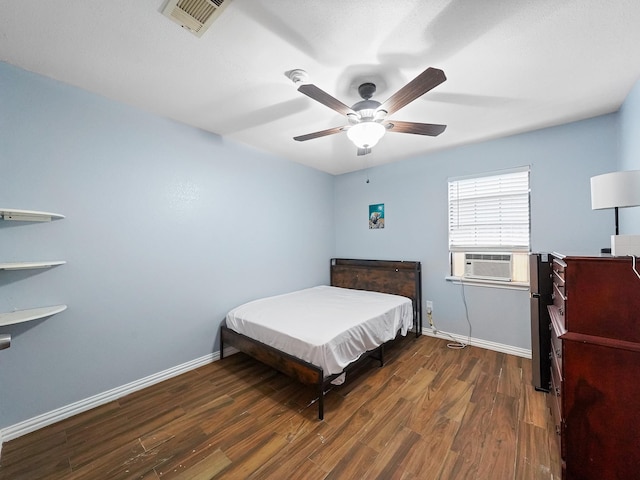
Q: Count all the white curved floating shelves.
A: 3